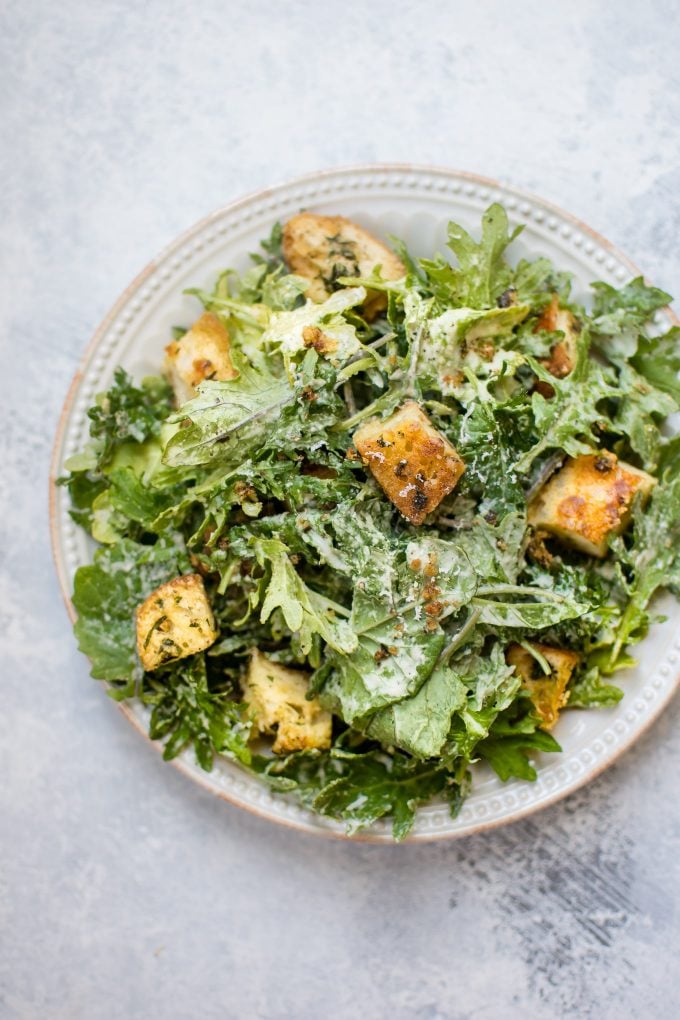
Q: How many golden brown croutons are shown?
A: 8